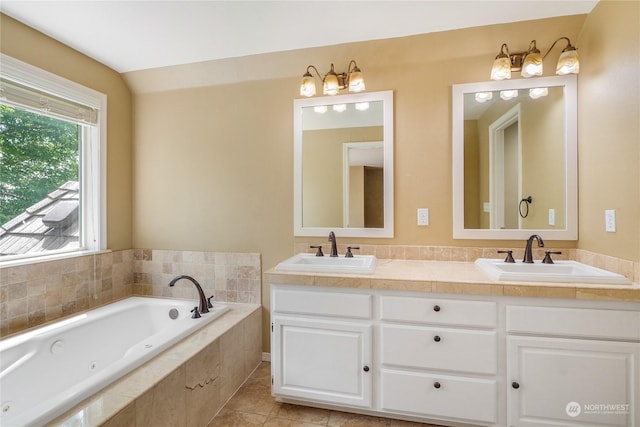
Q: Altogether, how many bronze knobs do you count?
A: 5